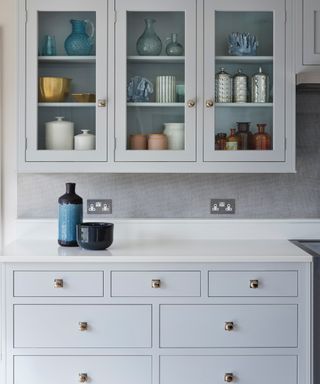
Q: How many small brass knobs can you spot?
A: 10